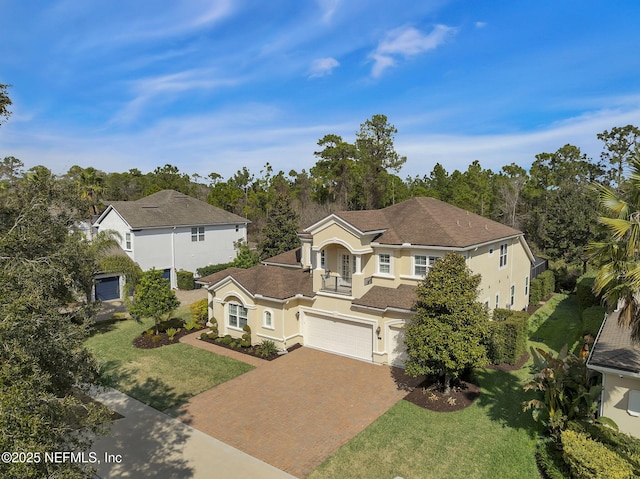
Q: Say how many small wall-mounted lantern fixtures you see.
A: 2